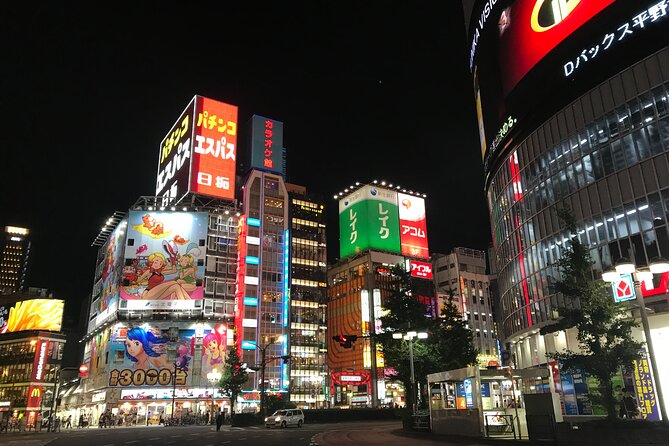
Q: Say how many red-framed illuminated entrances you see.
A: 1